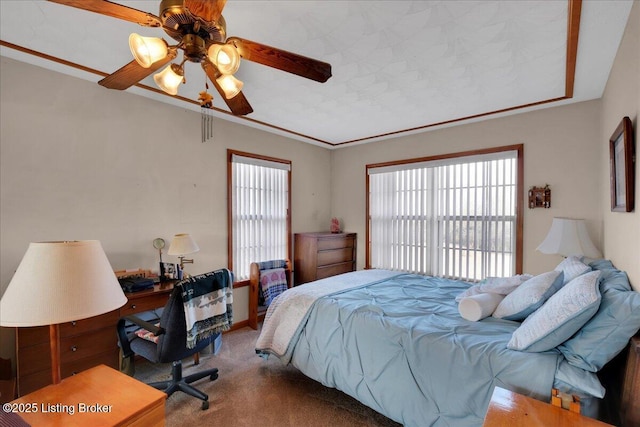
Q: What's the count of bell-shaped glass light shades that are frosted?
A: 4